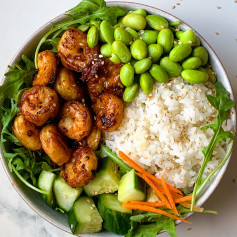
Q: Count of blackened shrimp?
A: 11